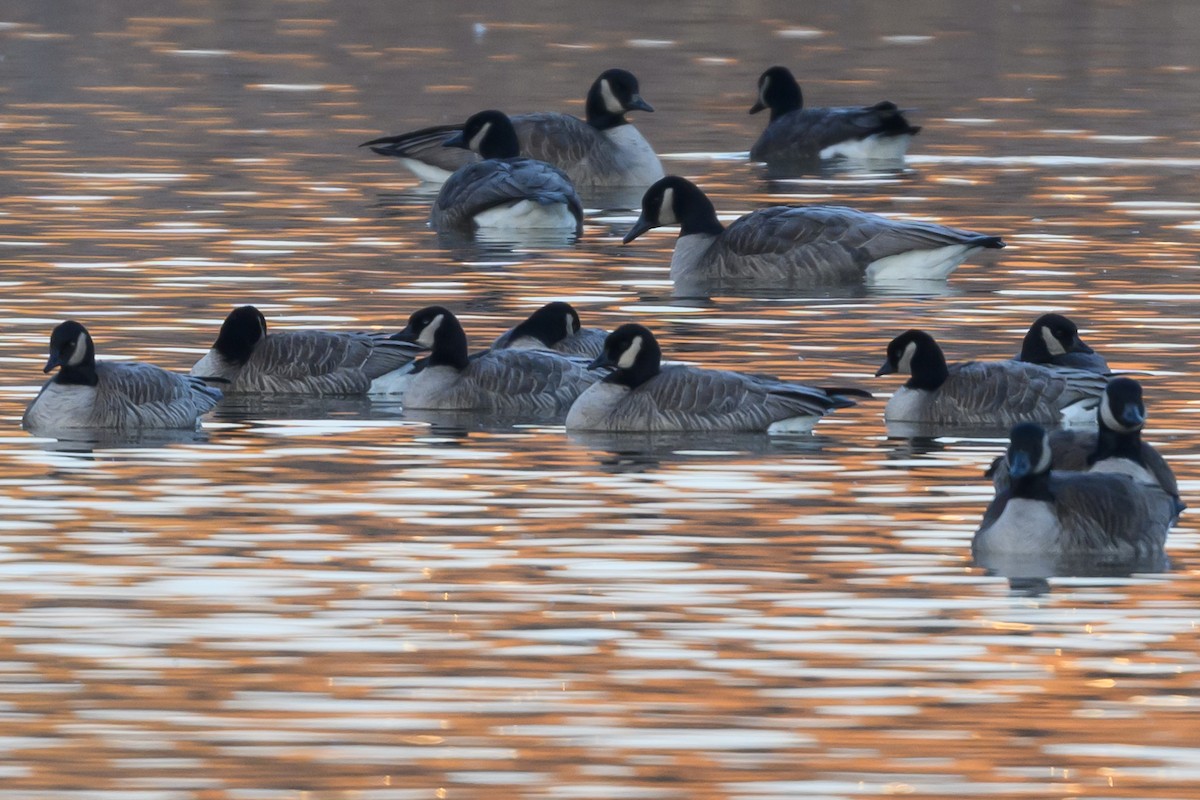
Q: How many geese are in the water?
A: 13